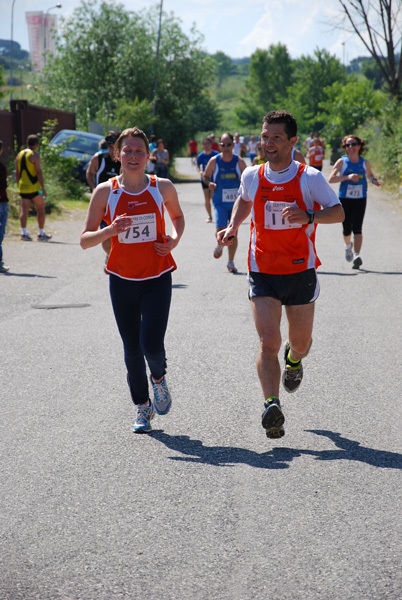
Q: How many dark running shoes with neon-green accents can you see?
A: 2